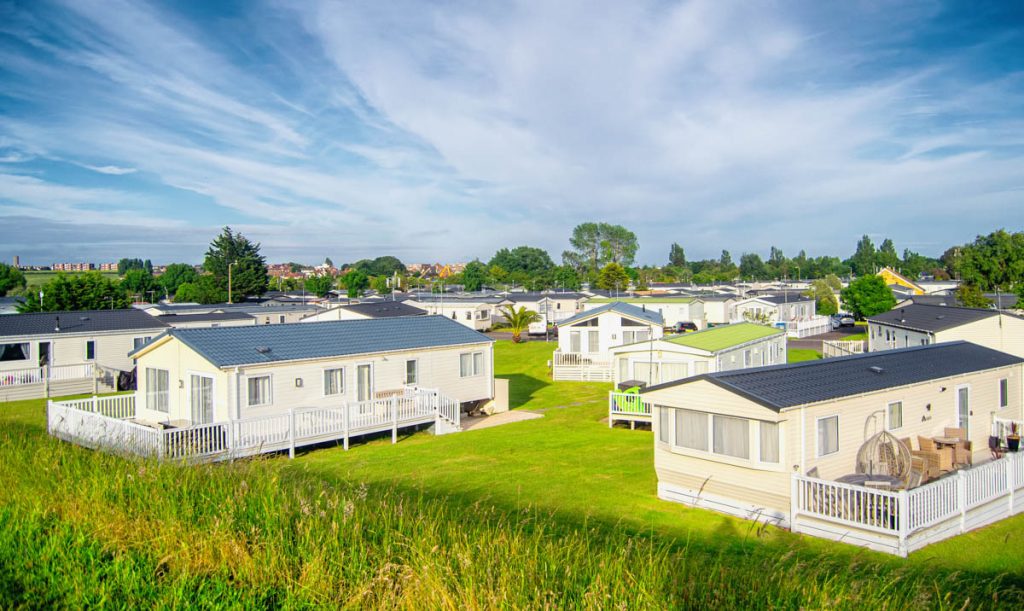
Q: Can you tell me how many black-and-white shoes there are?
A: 0